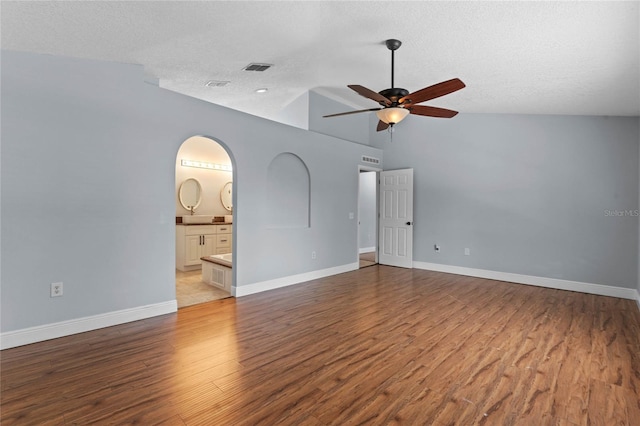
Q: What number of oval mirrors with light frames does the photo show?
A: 2